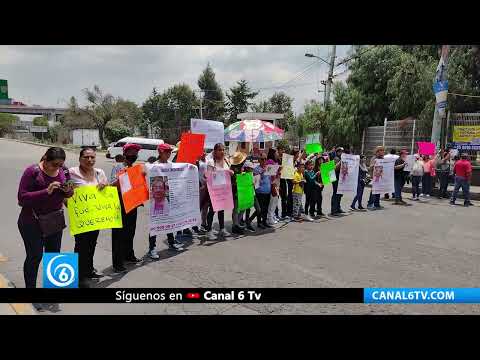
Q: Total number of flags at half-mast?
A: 0